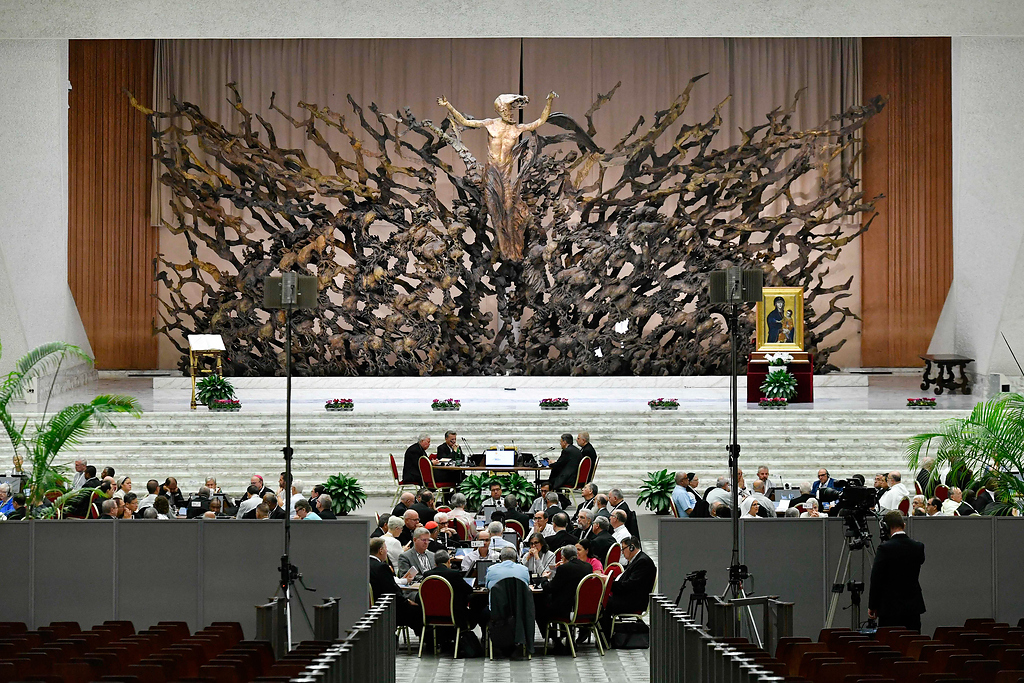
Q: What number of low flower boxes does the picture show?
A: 7